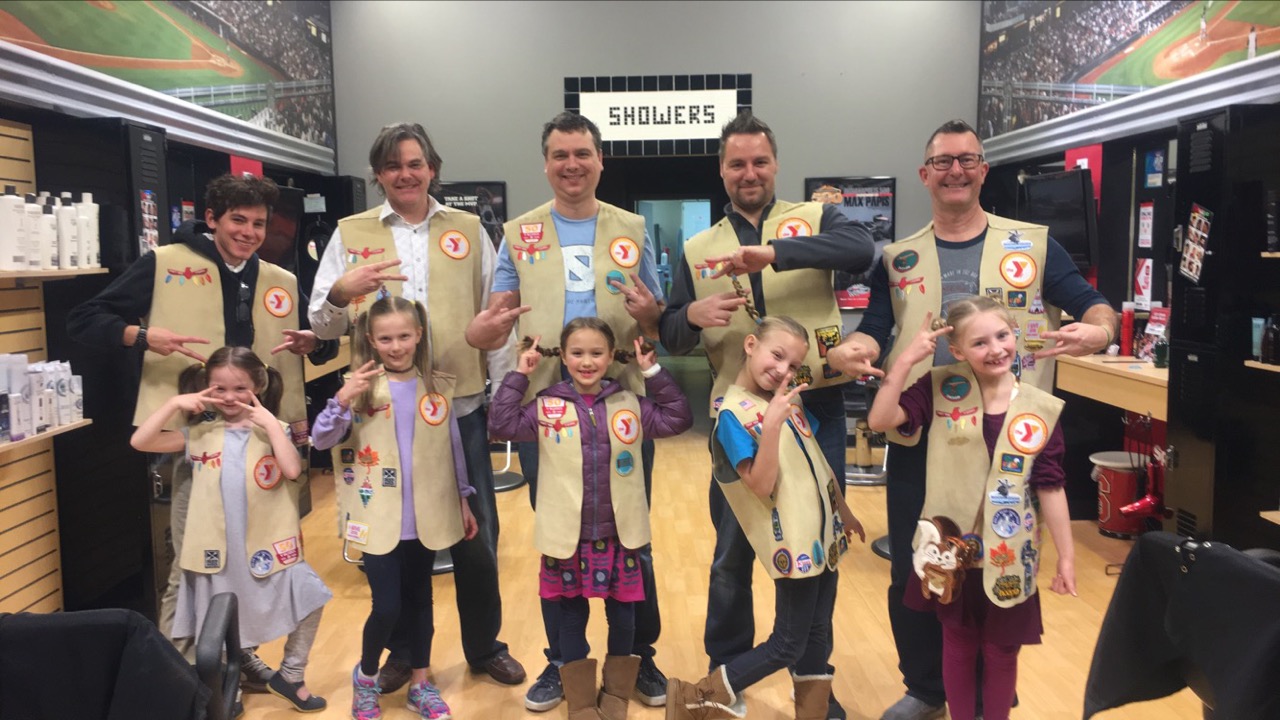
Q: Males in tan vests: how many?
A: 5